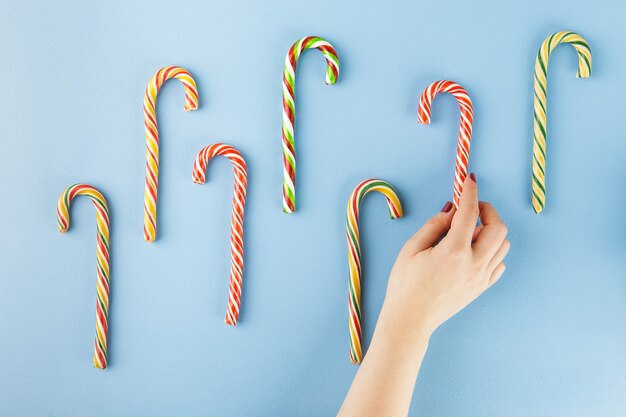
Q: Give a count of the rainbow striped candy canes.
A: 2